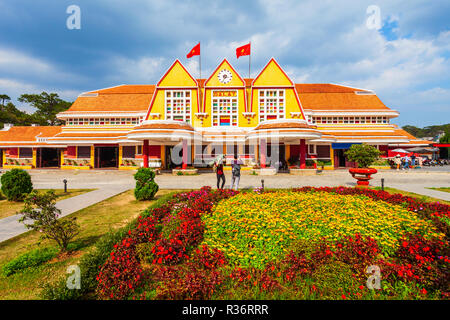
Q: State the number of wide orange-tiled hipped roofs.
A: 2